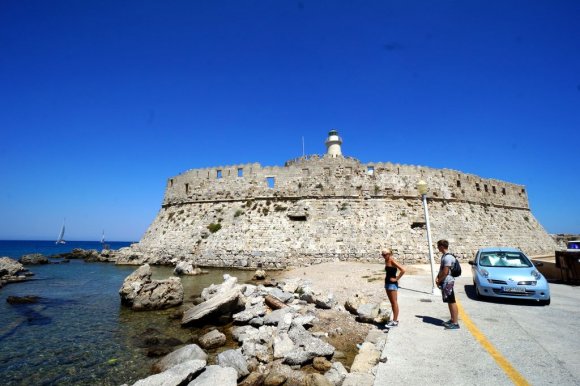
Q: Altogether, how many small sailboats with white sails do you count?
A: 2